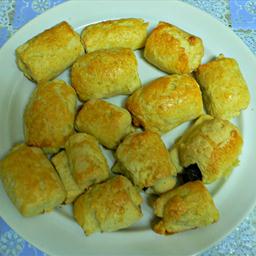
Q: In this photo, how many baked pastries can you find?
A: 14